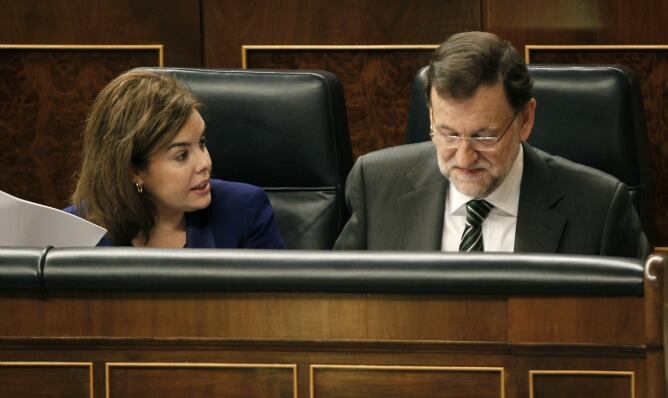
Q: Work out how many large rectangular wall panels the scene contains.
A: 3